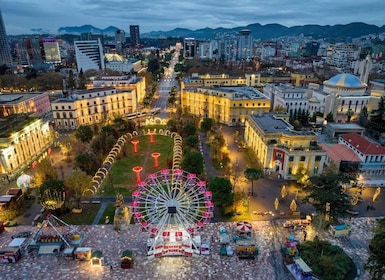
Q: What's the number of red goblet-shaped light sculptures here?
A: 4